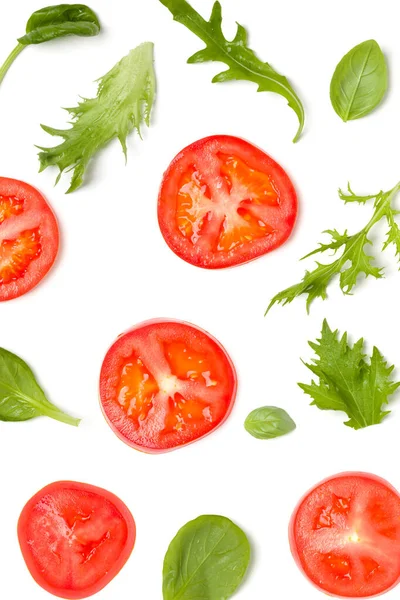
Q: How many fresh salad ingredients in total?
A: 14